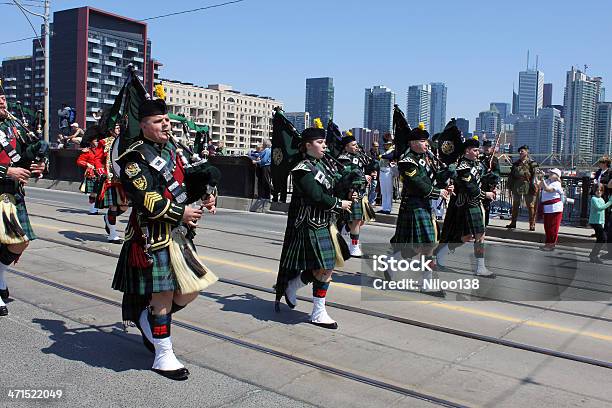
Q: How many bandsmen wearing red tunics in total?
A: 2